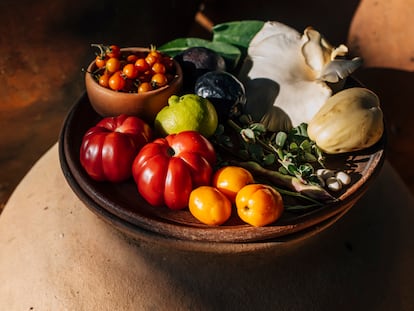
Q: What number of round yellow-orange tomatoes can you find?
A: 3